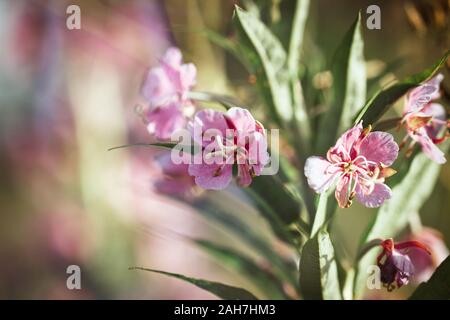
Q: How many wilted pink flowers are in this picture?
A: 1